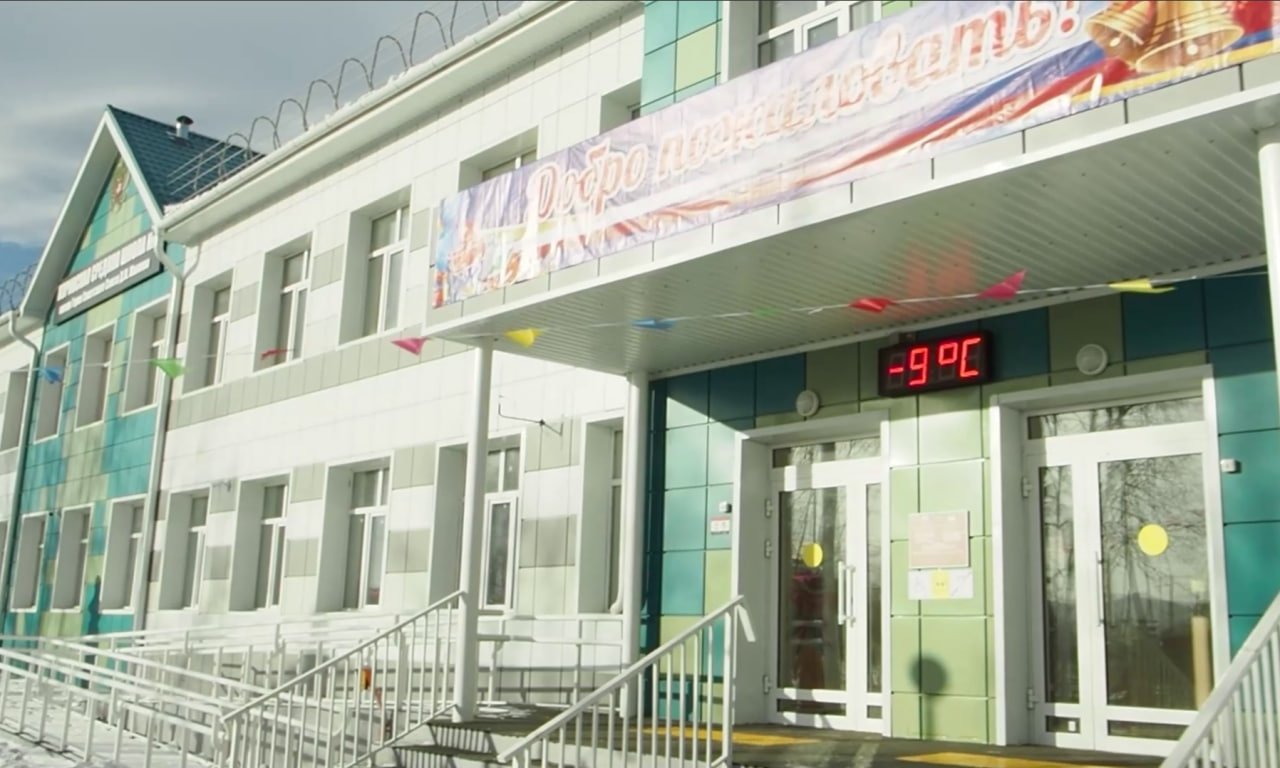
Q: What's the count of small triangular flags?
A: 10